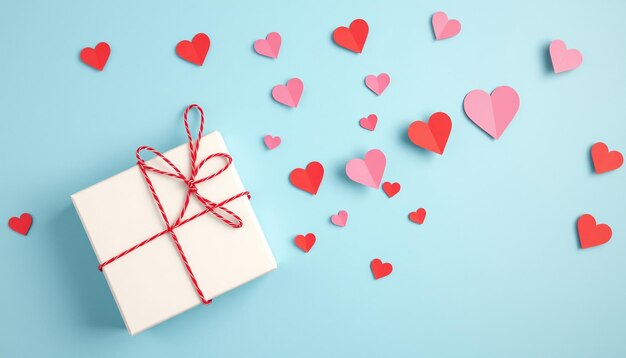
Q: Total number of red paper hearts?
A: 12